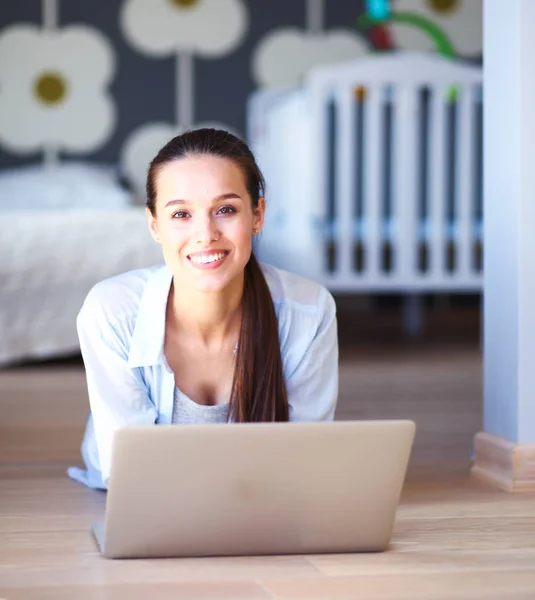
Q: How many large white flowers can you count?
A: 5